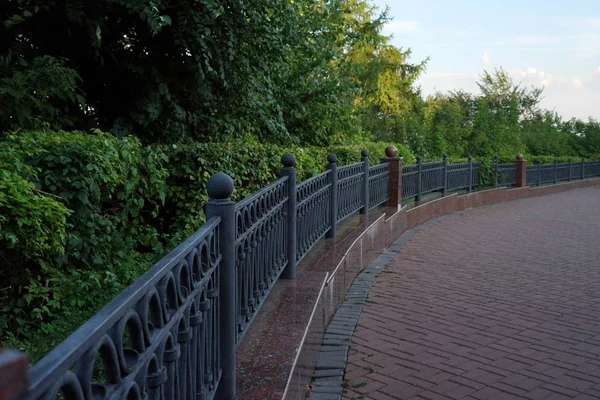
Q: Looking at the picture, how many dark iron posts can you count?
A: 12